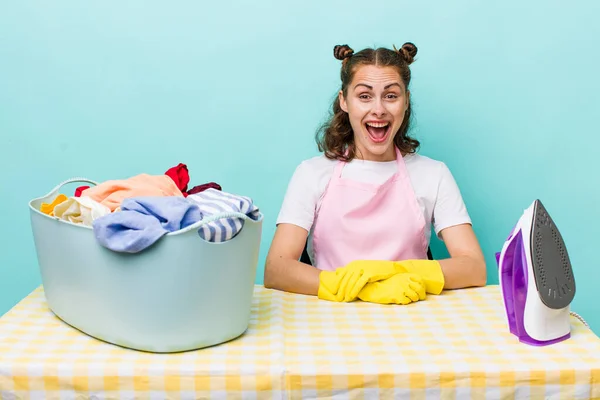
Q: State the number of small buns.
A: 2